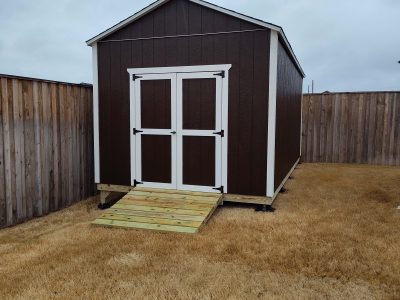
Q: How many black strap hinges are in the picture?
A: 6